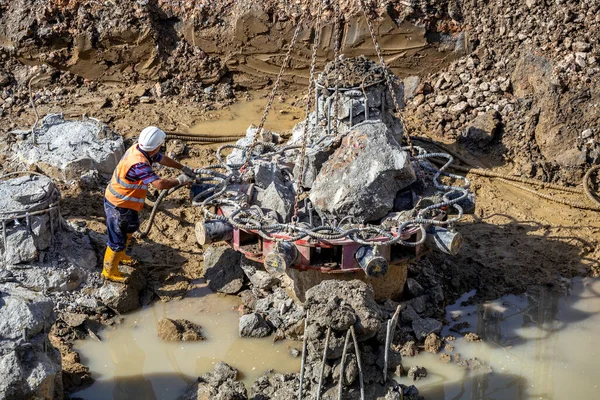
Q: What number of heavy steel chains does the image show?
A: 4